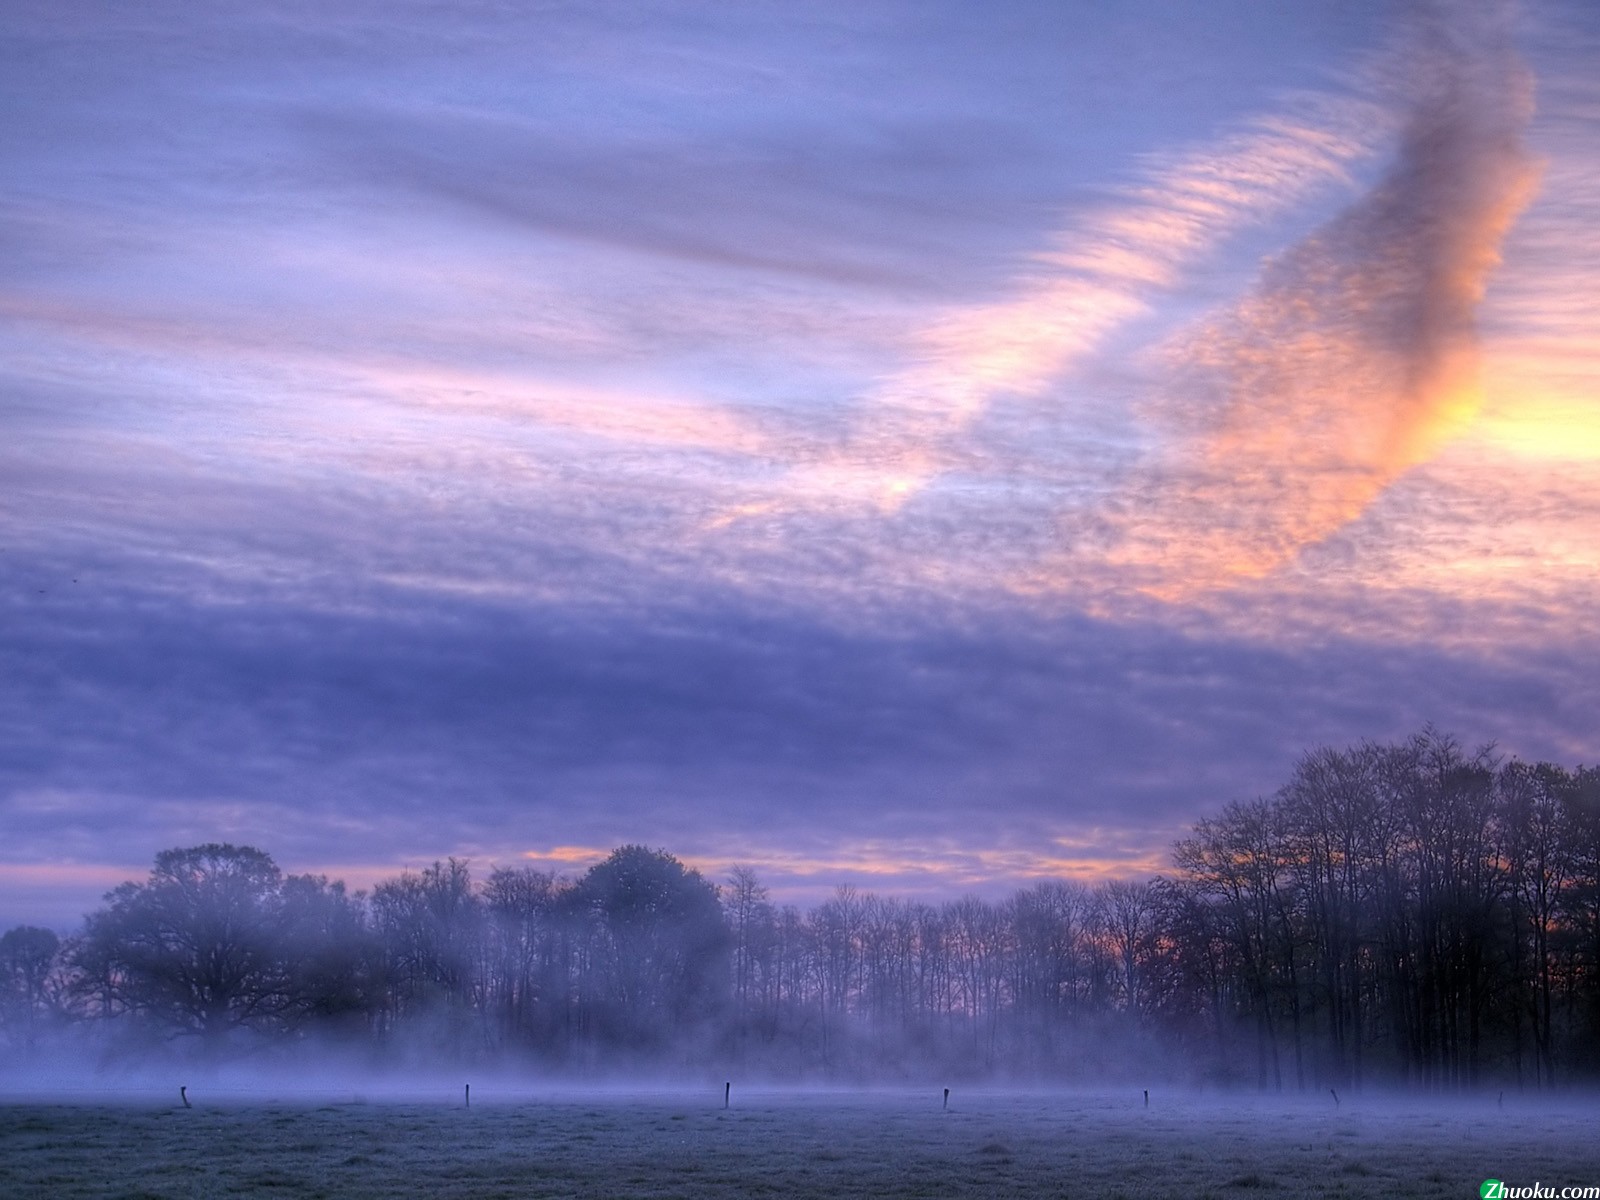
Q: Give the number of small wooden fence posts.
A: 7